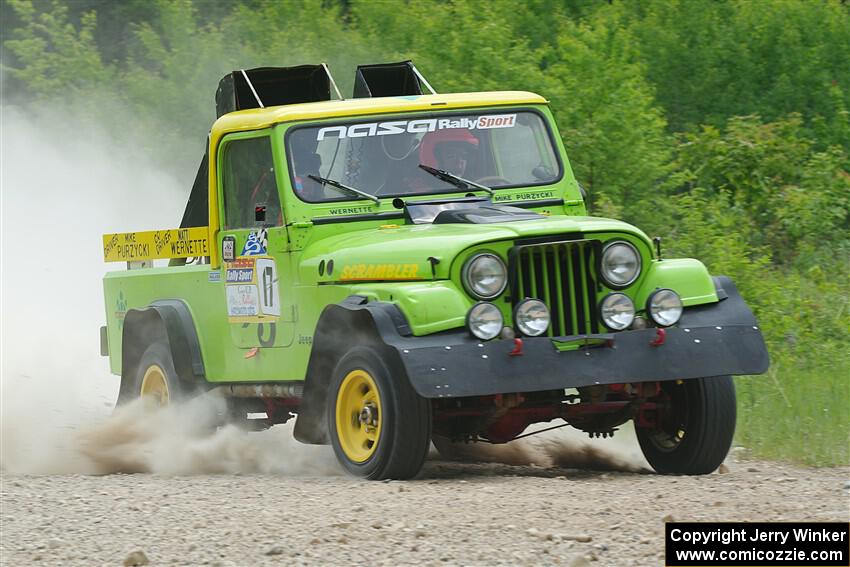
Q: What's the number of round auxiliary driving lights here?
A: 4